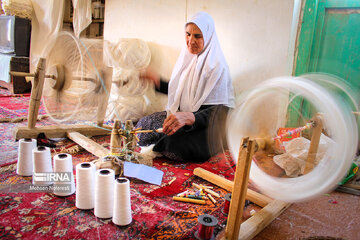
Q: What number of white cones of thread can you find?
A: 6